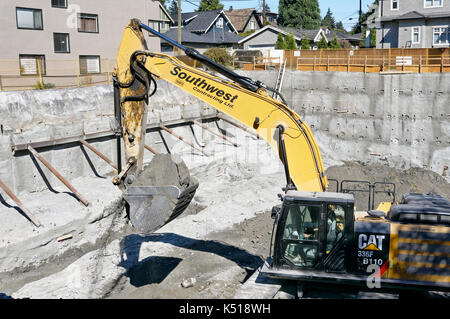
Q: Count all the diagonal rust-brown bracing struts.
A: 7